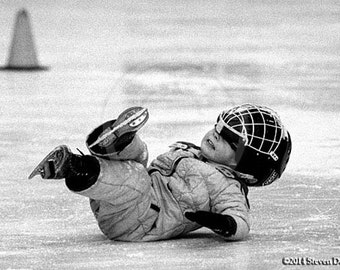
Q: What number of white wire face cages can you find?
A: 1